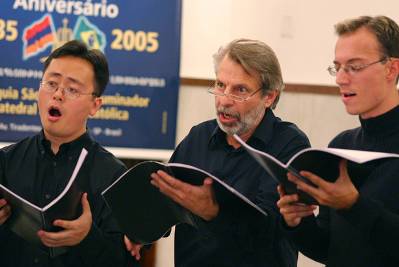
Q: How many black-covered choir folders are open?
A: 3